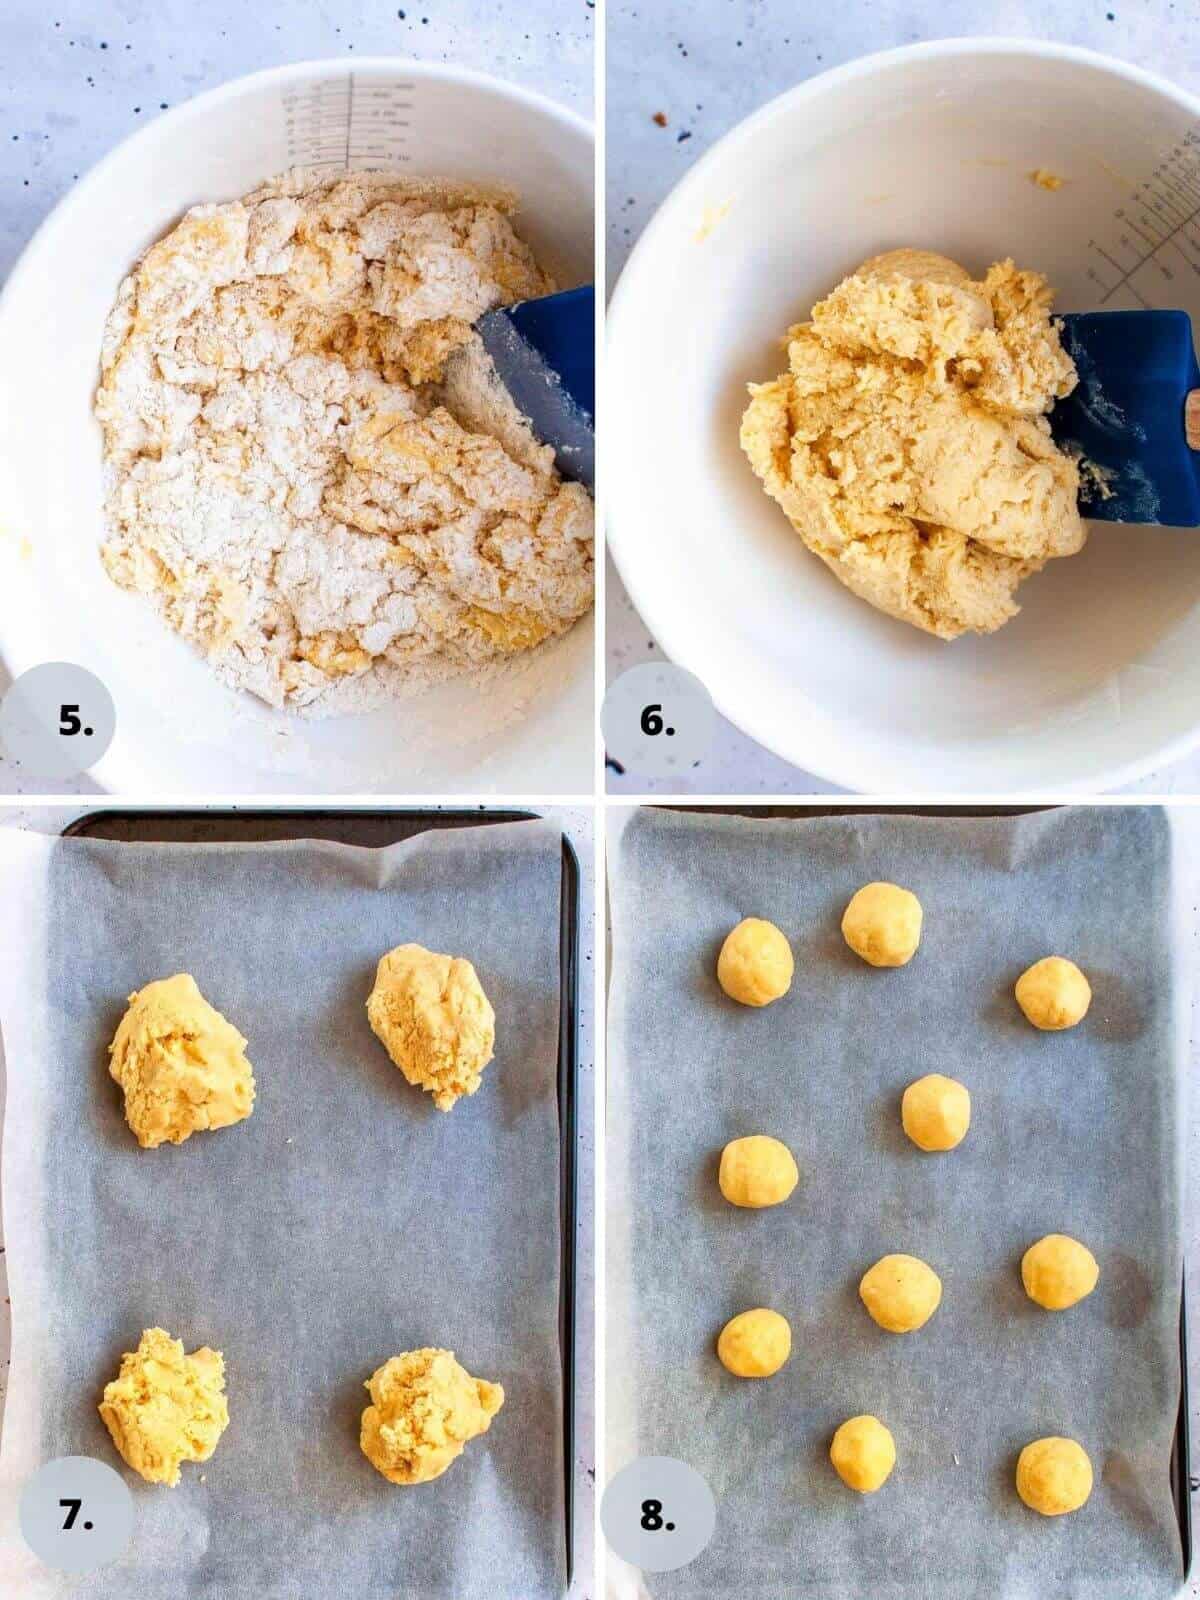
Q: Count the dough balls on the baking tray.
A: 10